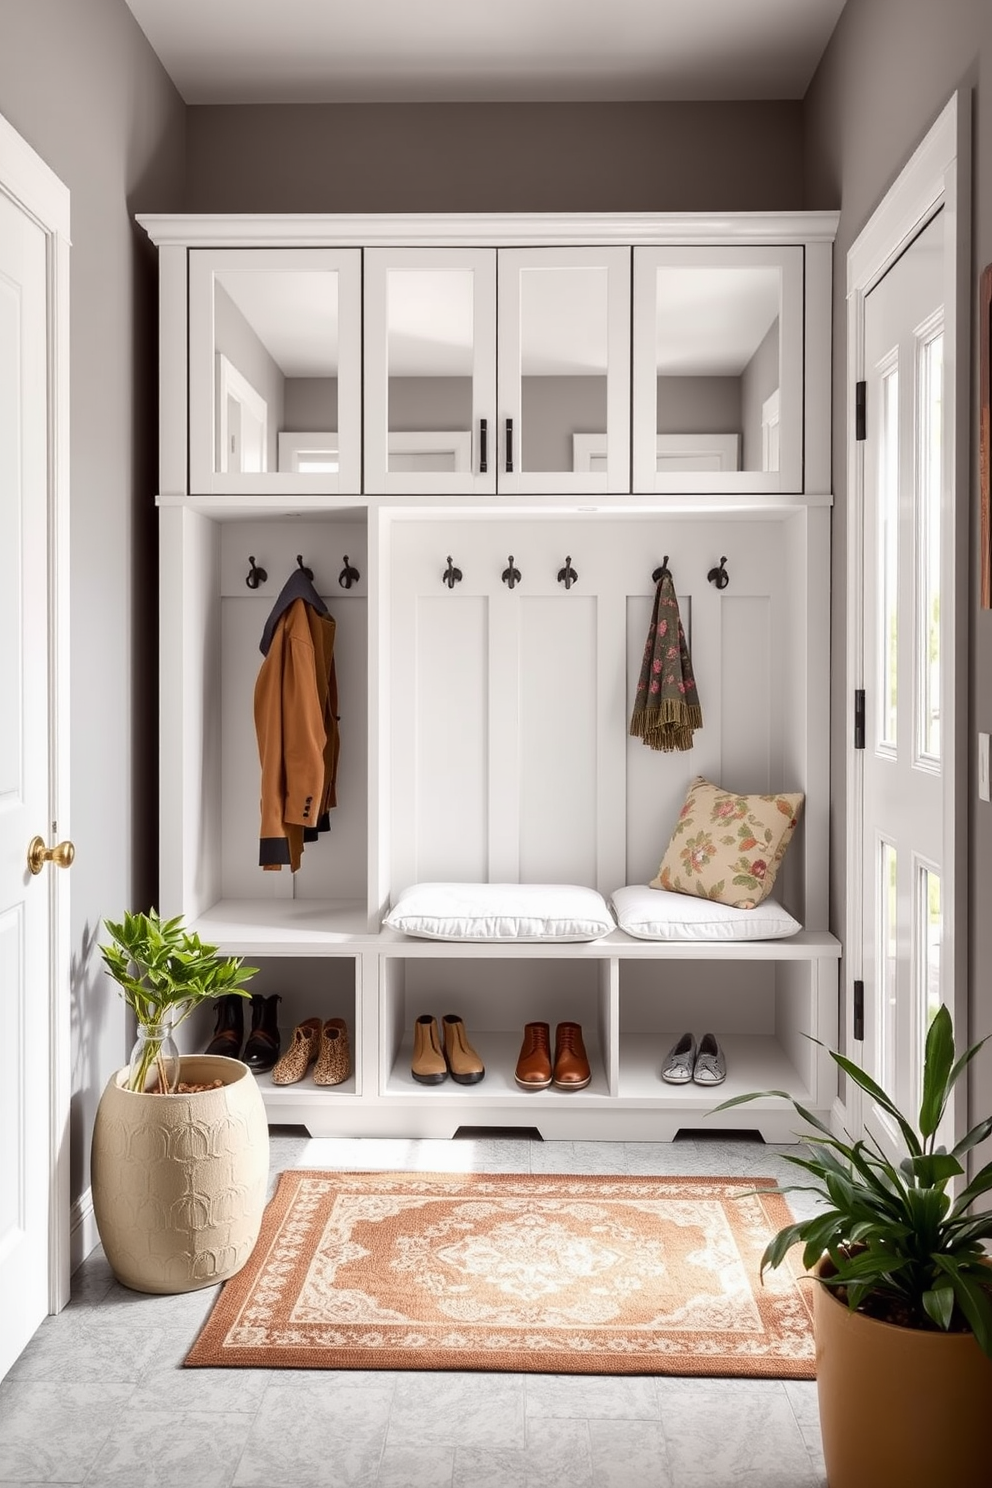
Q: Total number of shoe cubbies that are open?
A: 3